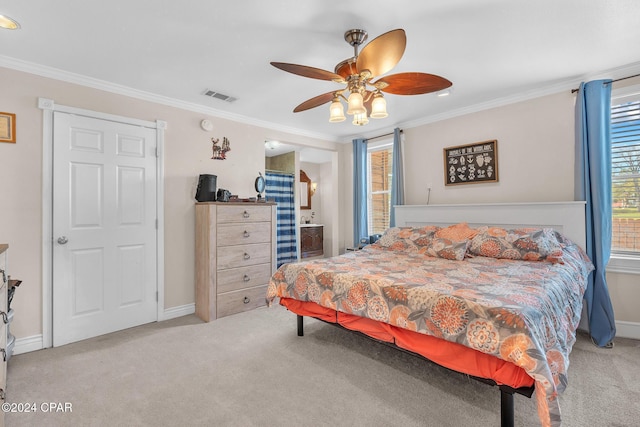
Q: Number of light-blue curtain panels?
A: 3